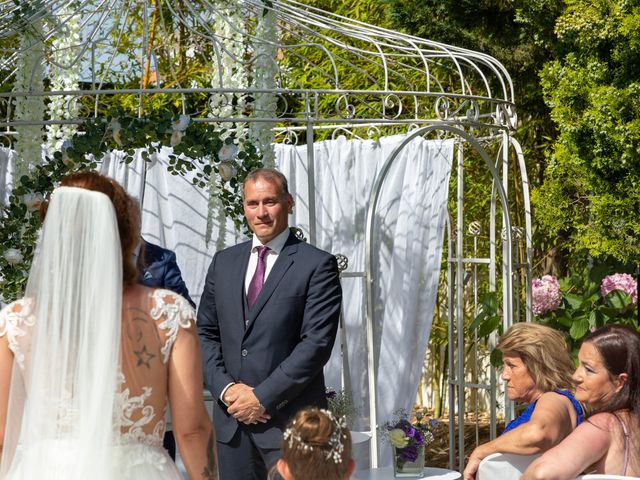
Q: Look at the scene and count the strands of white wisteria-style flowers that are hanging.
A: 4